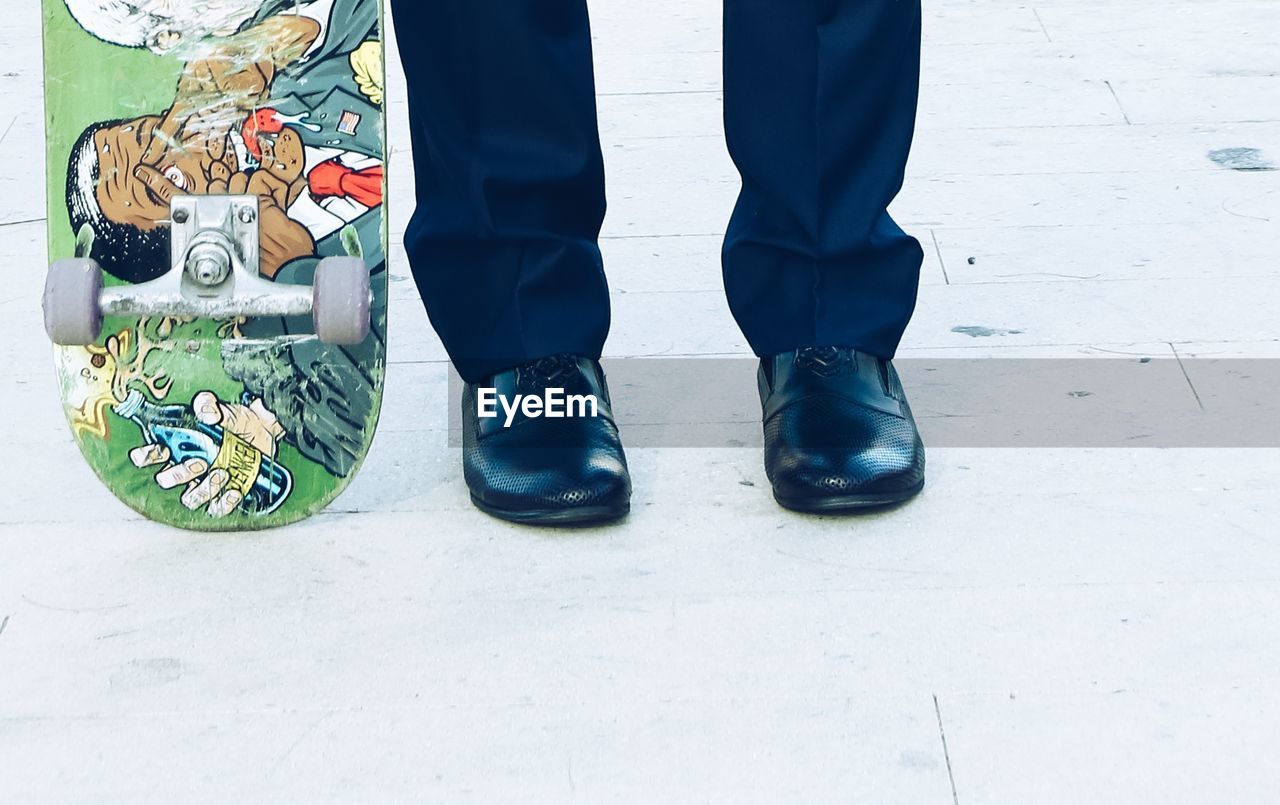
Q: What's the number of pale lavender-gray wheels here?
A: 2